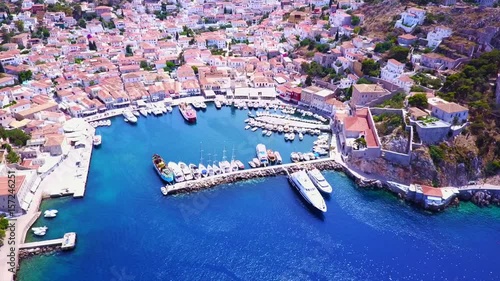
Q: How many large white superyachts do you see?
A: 2